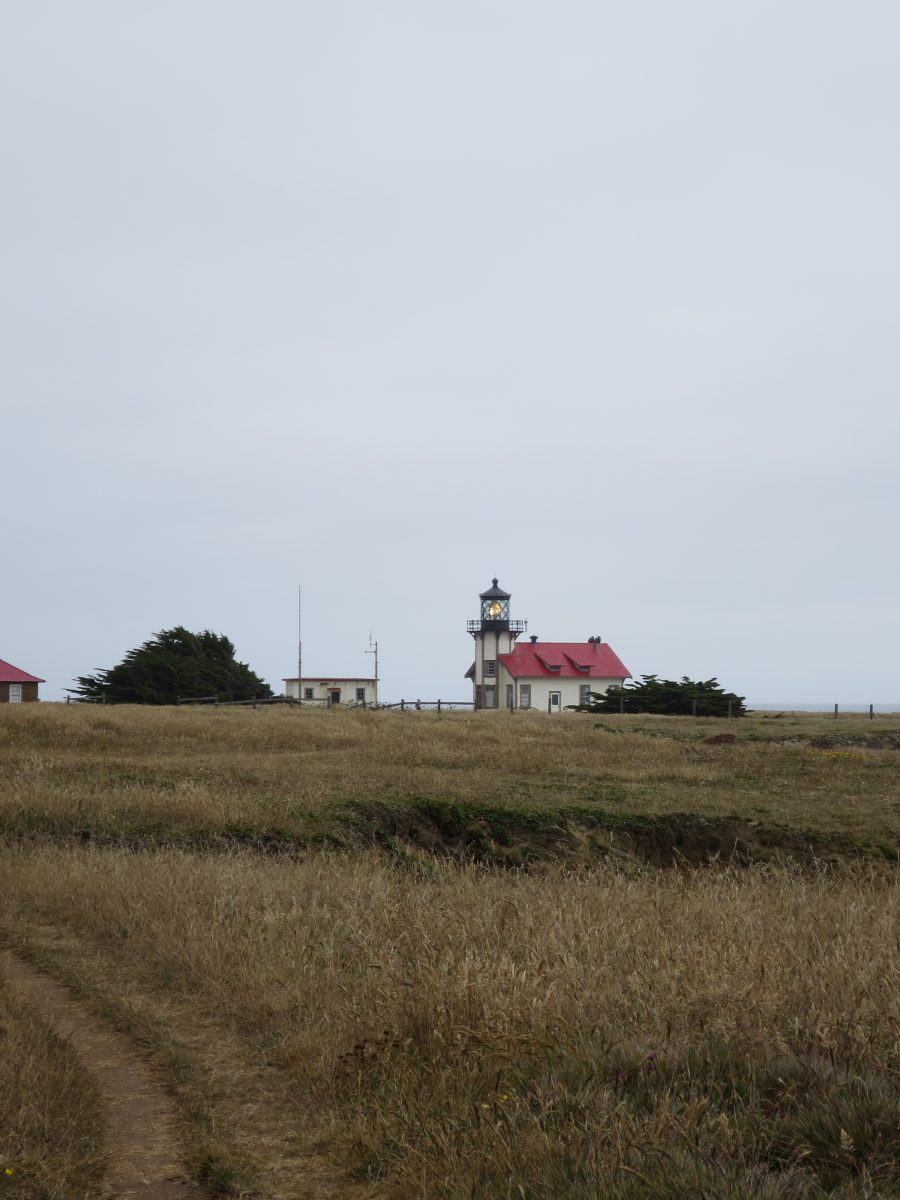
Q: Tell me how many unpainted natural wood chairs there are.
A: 0